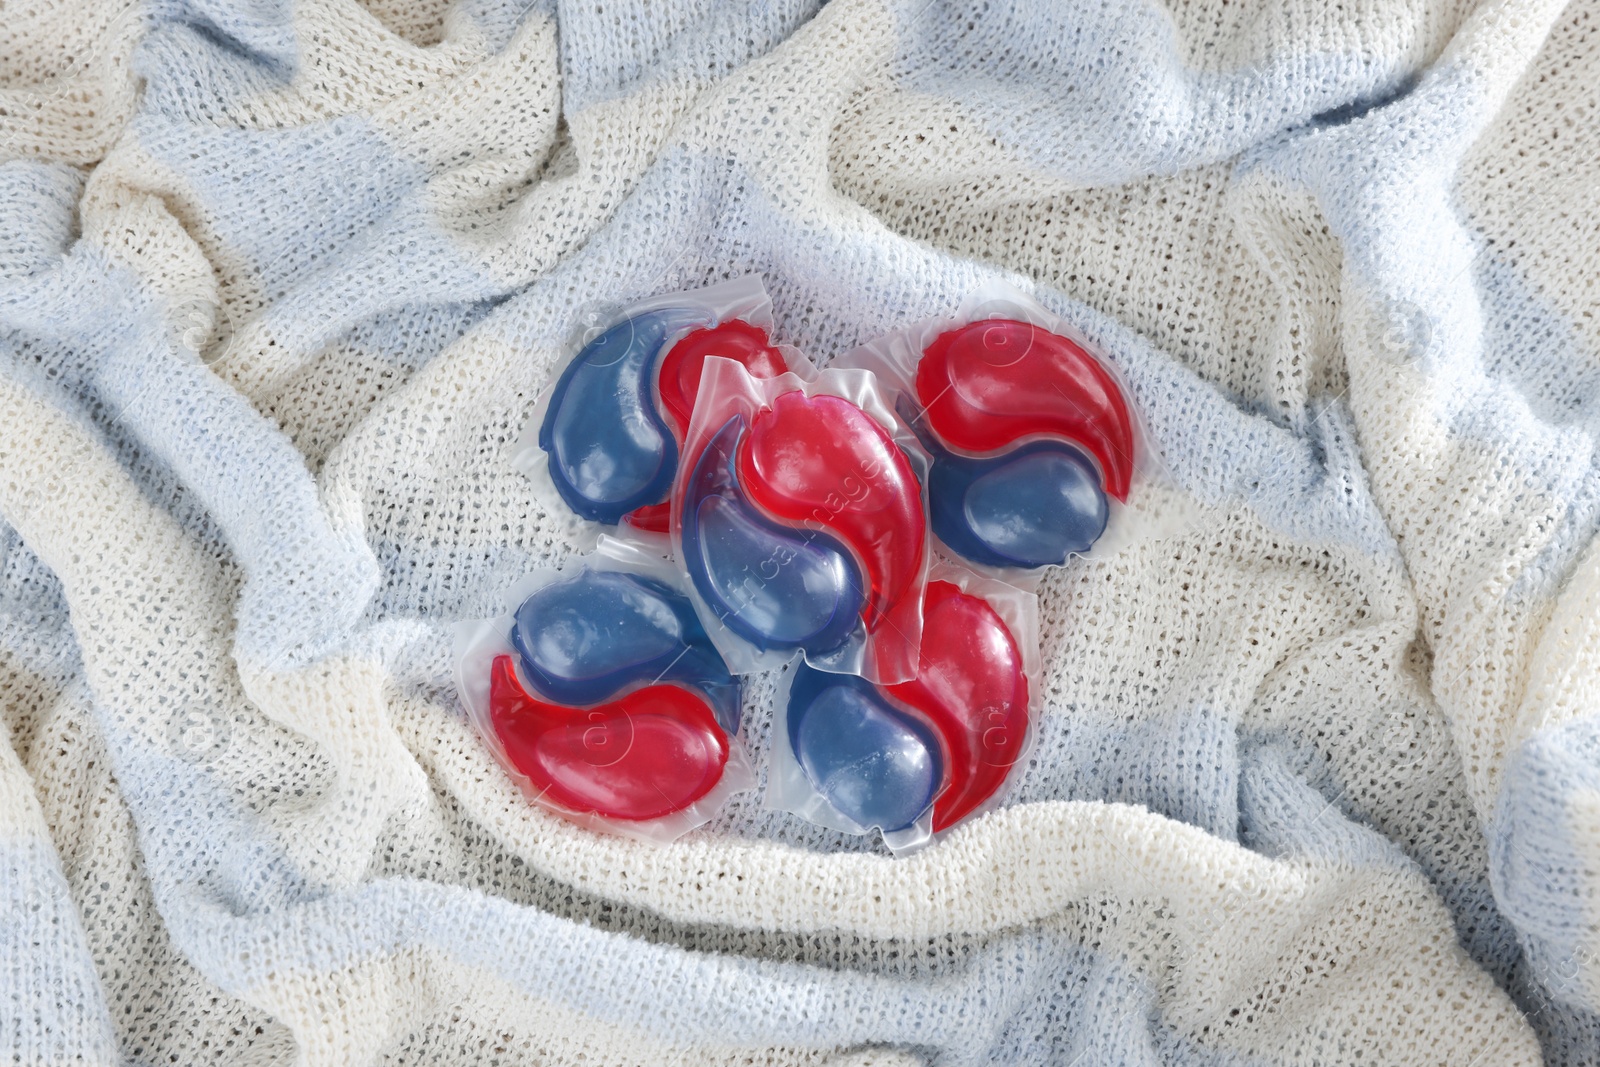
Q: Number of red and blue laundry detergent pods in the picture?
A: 5